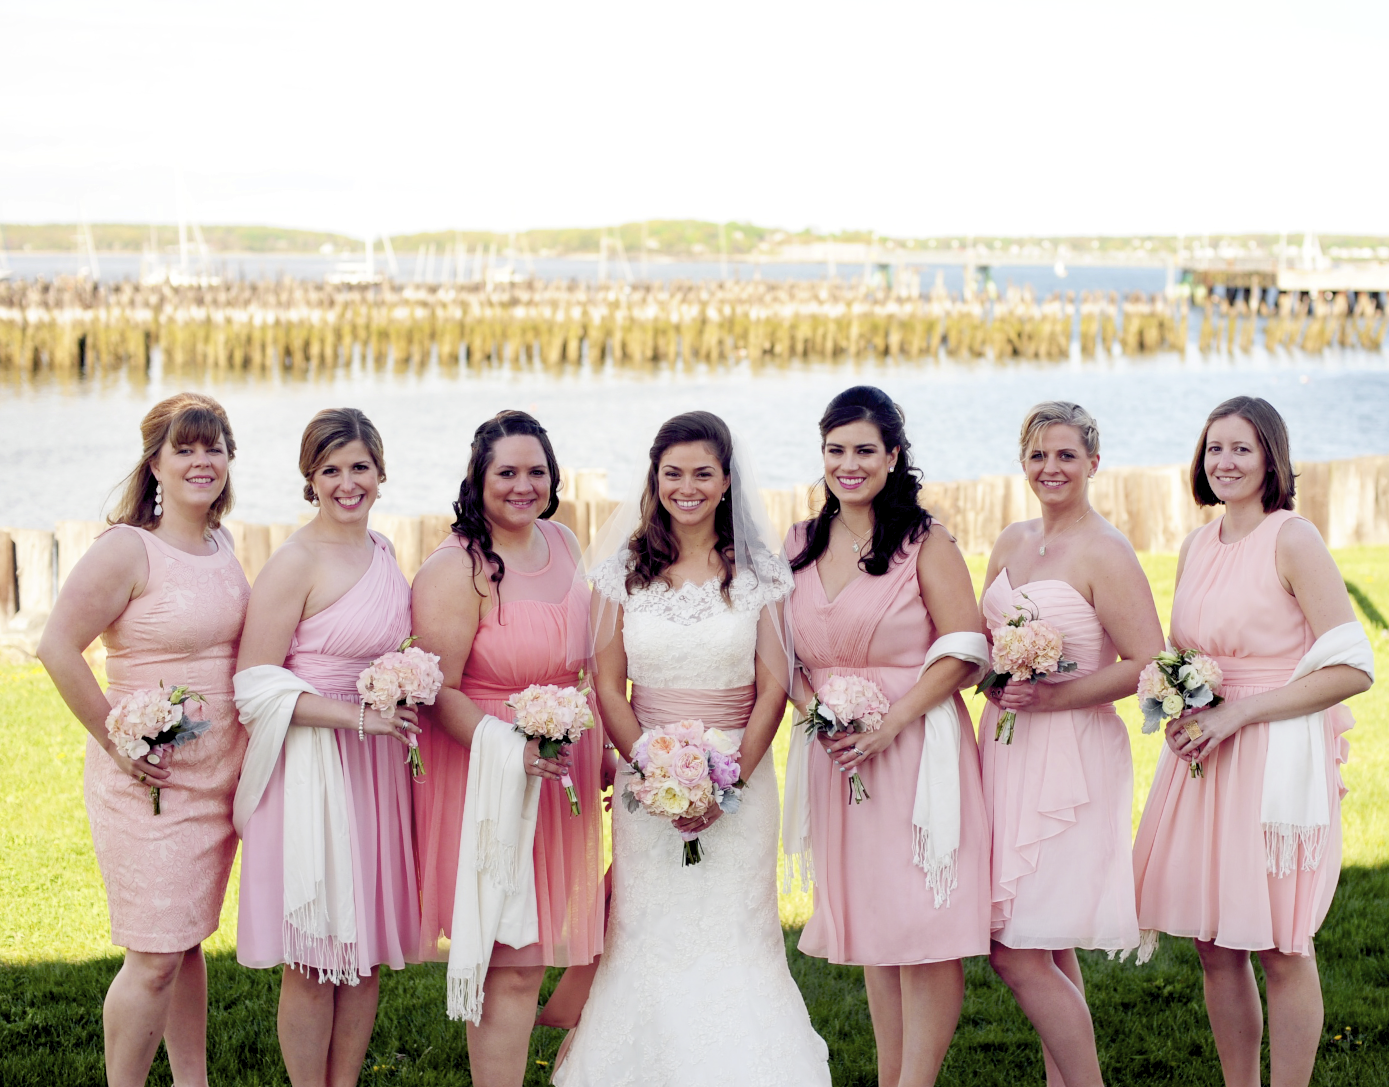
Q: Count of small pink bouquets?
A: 6